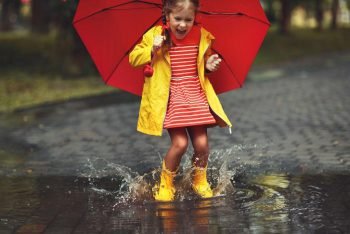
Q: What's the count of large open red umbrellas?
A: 1